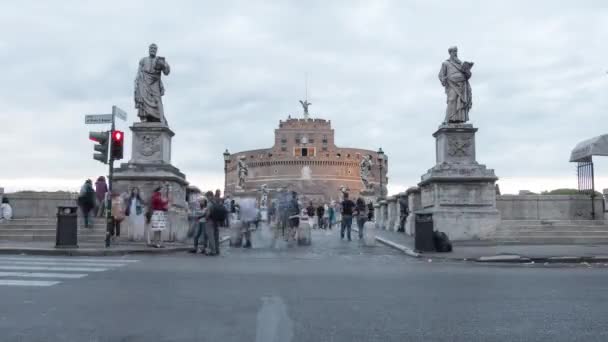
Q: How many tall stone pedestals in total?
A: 2